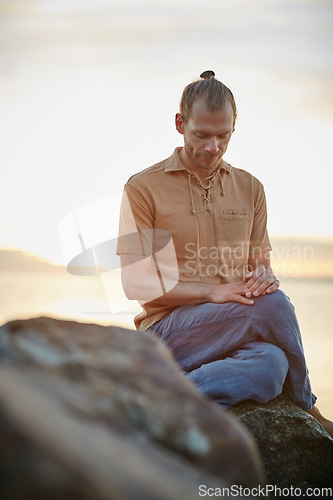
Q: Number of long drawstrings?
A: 2